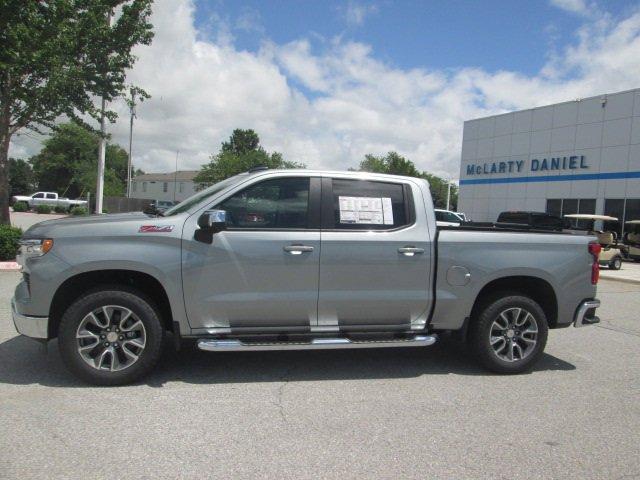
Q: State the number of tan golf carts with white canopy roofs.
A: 2